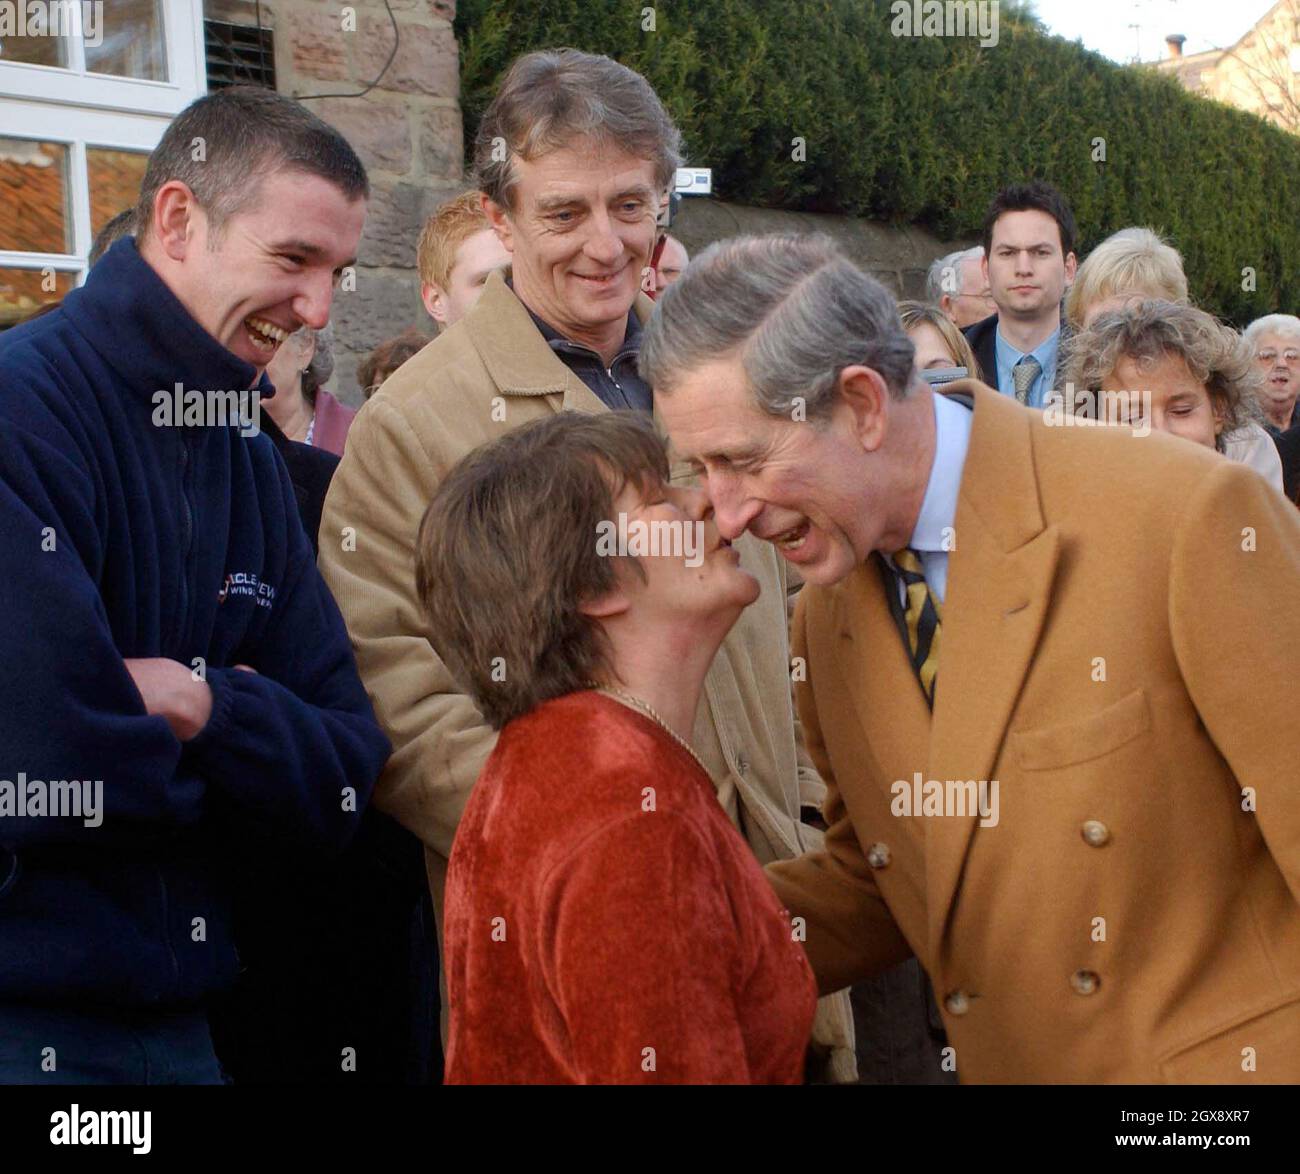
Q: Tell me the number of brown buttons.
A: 4